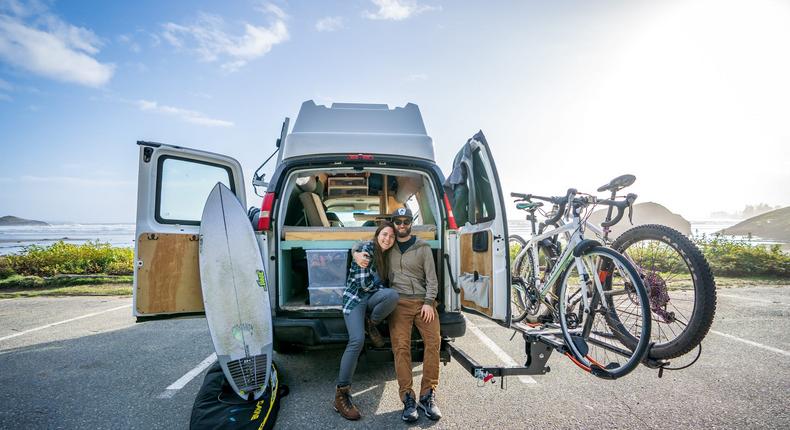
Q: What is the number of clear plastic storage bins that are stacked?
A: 2